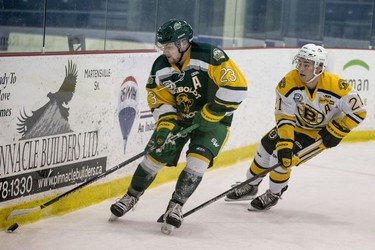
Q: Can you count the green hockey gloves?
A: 2